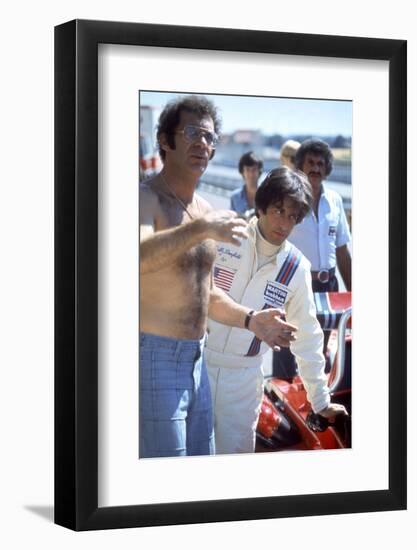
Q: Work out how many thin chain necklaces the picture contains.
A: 1